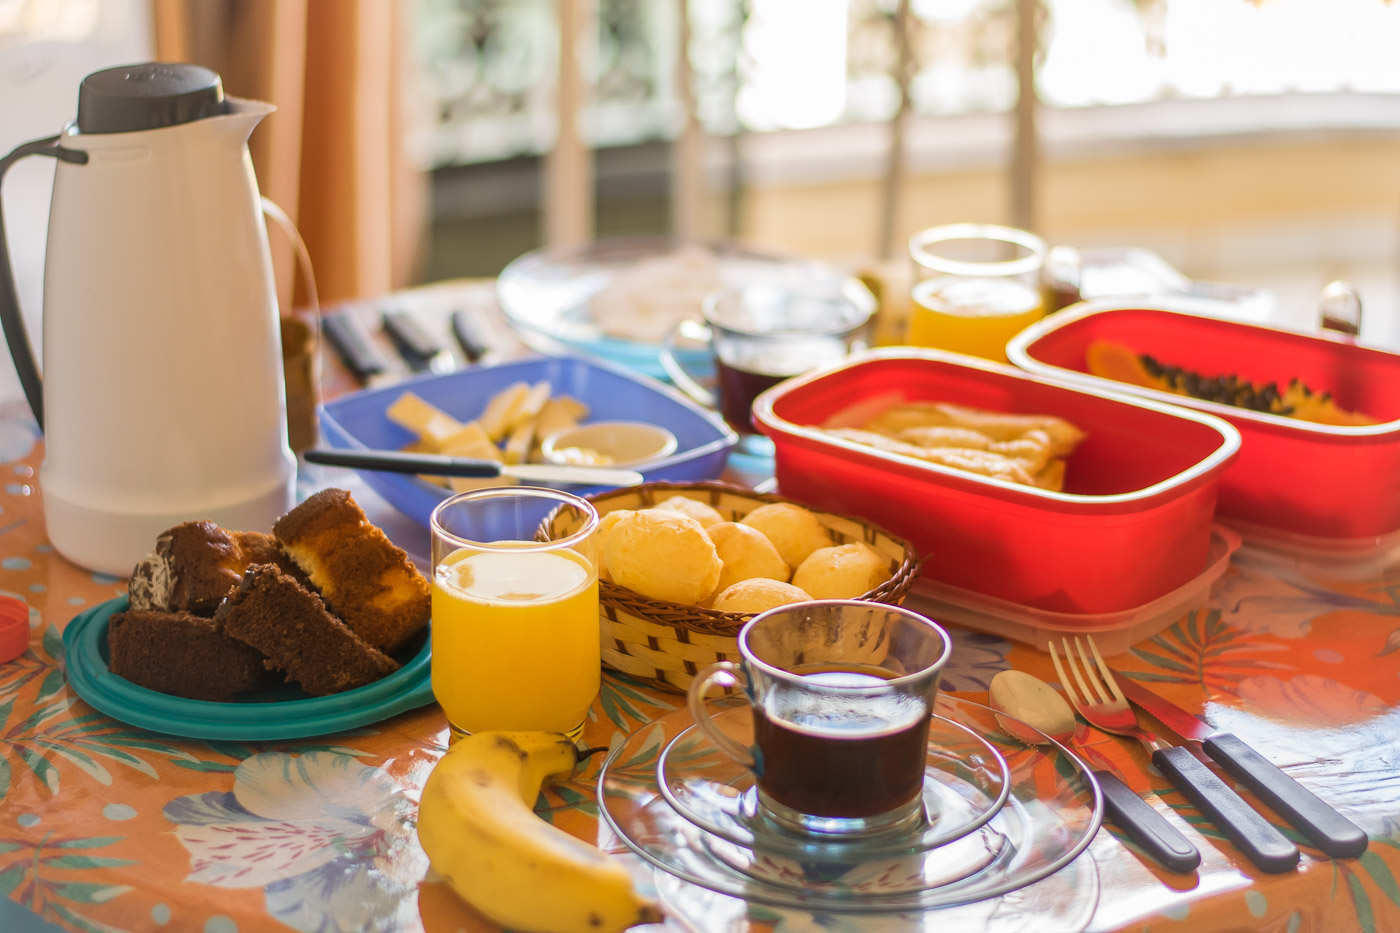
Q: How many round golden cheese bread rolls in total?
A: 7